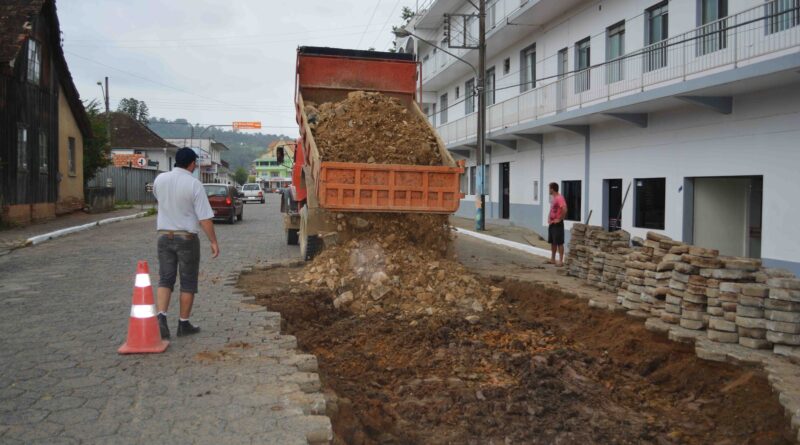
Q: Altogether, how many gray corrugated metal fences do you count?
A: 1